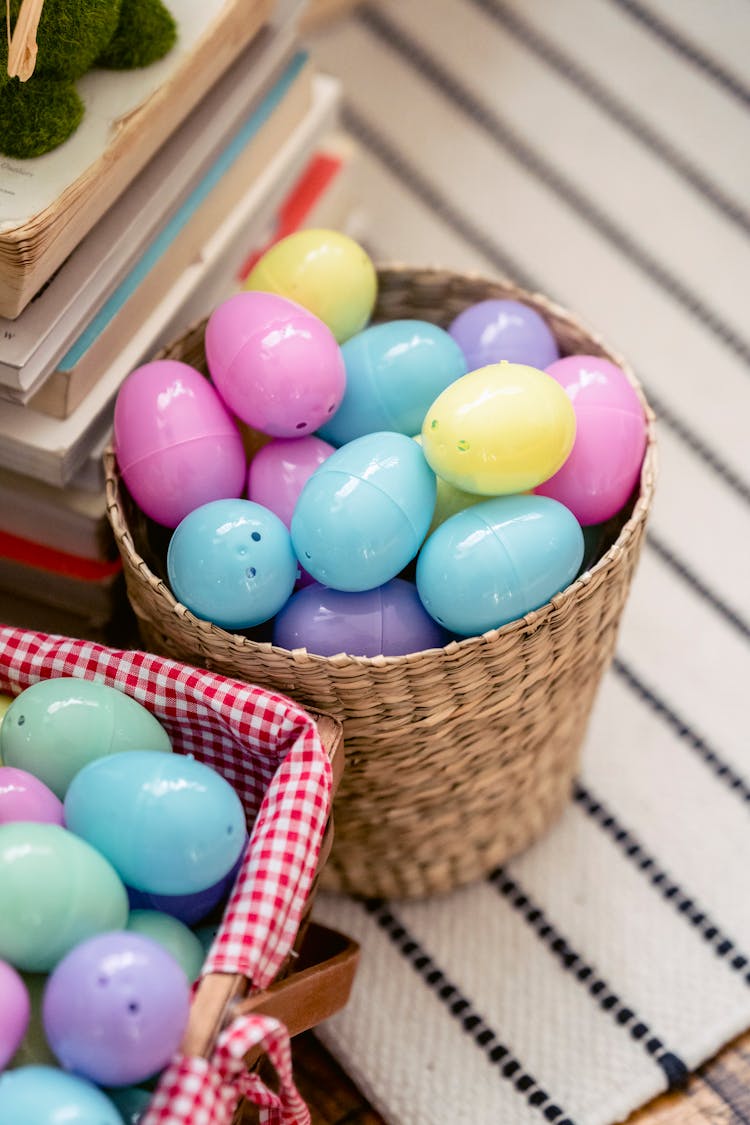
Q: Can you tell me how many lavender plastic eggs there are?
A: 4